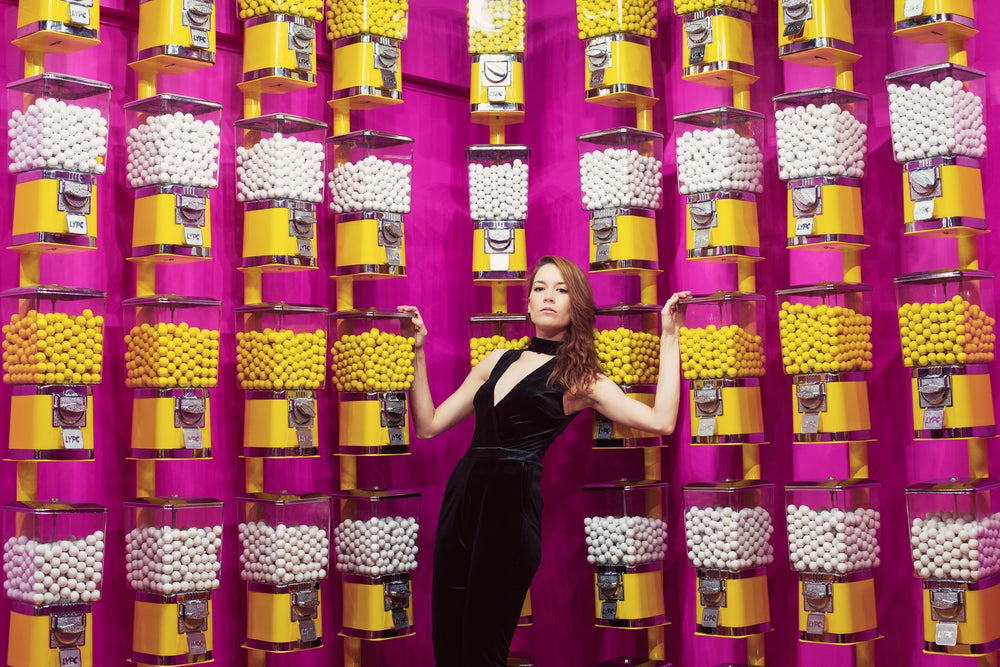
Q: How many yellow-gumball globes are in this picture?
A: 14